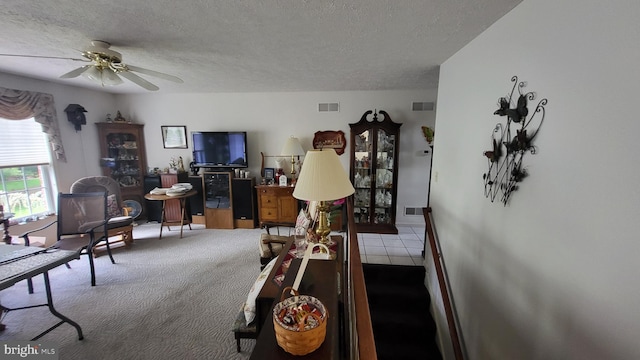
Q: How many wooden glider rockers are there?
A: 1